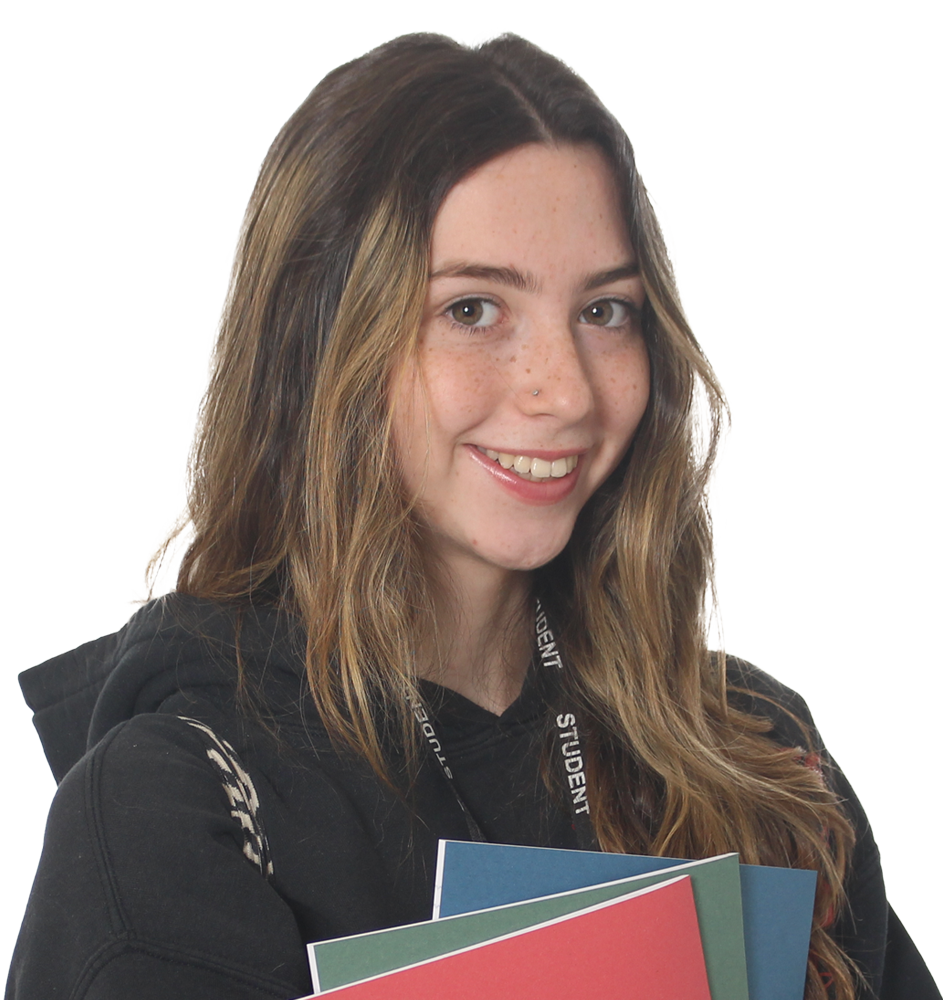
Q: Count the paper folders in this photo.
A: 3